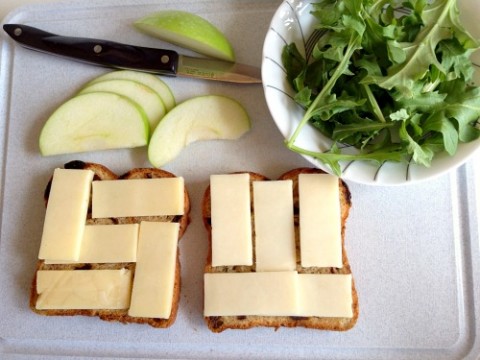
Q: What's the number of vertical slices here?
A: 5